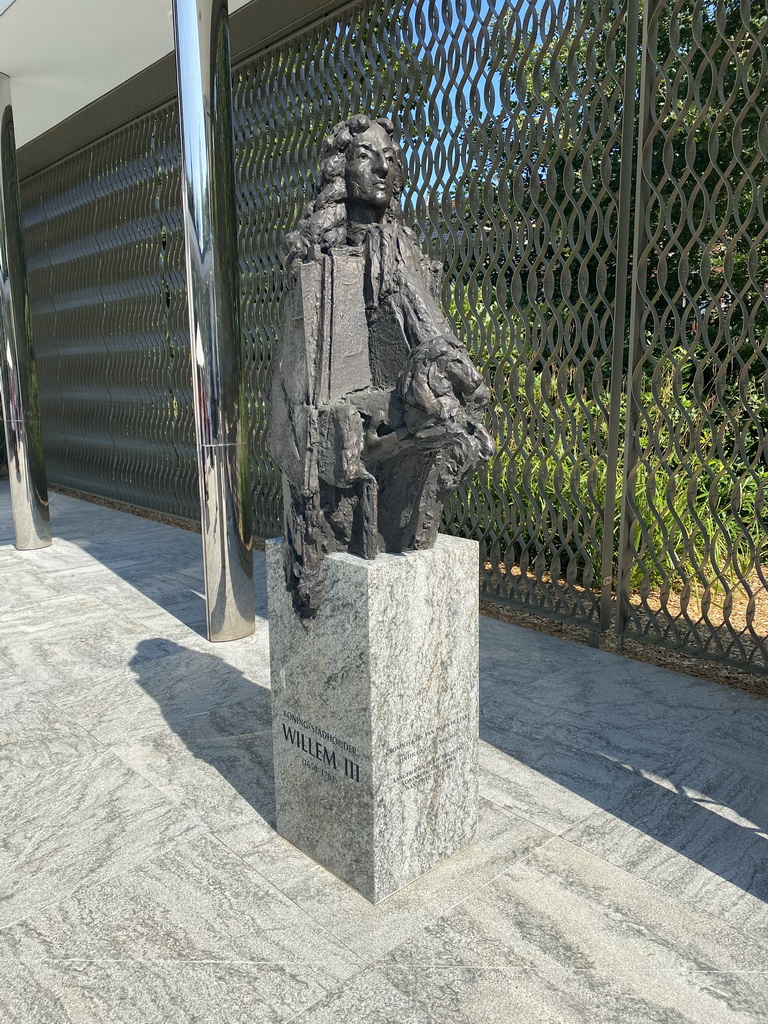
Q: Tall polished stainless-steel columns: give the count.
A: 2